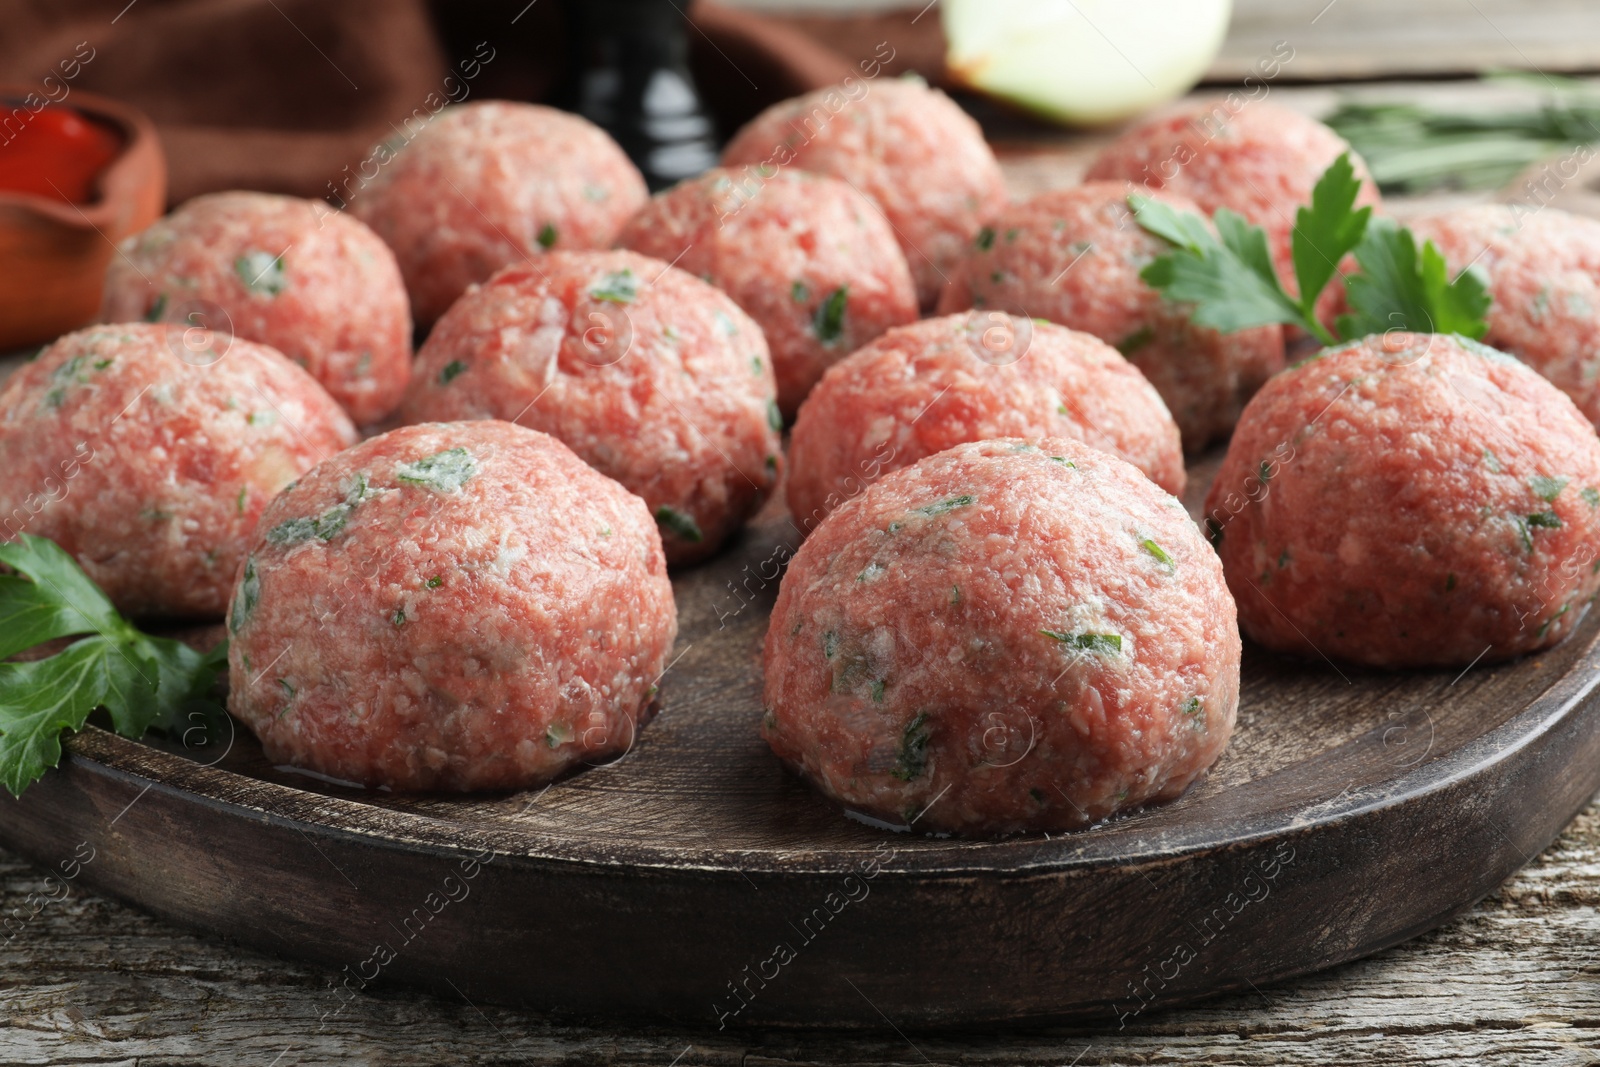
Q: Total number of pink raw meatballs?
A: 13